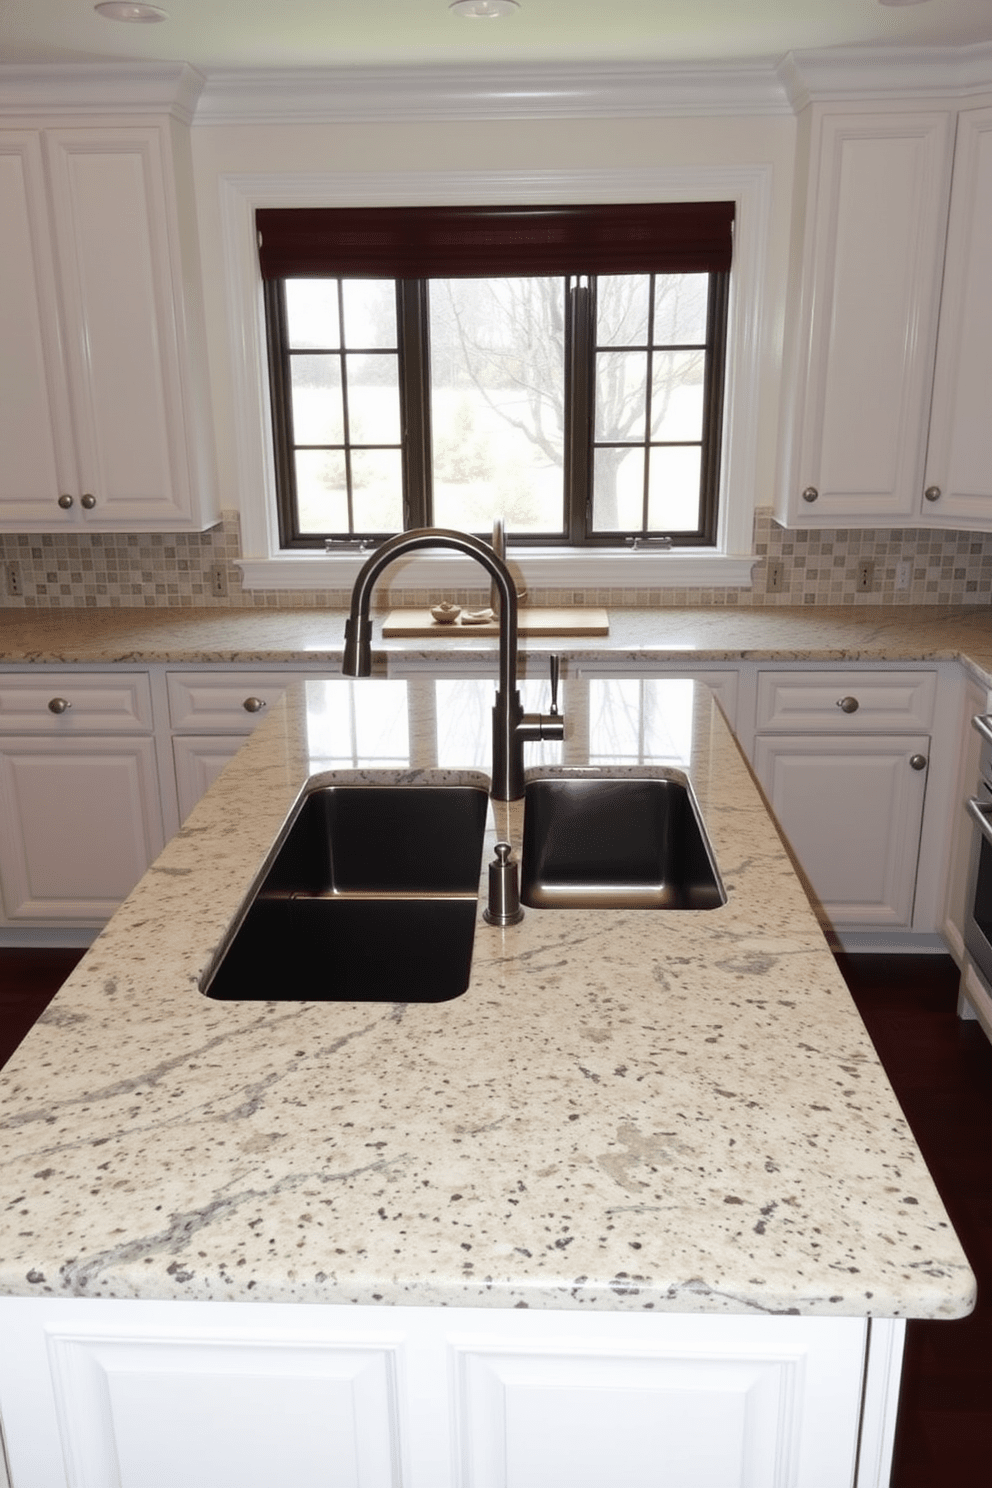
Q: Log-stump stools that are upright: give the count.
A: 0